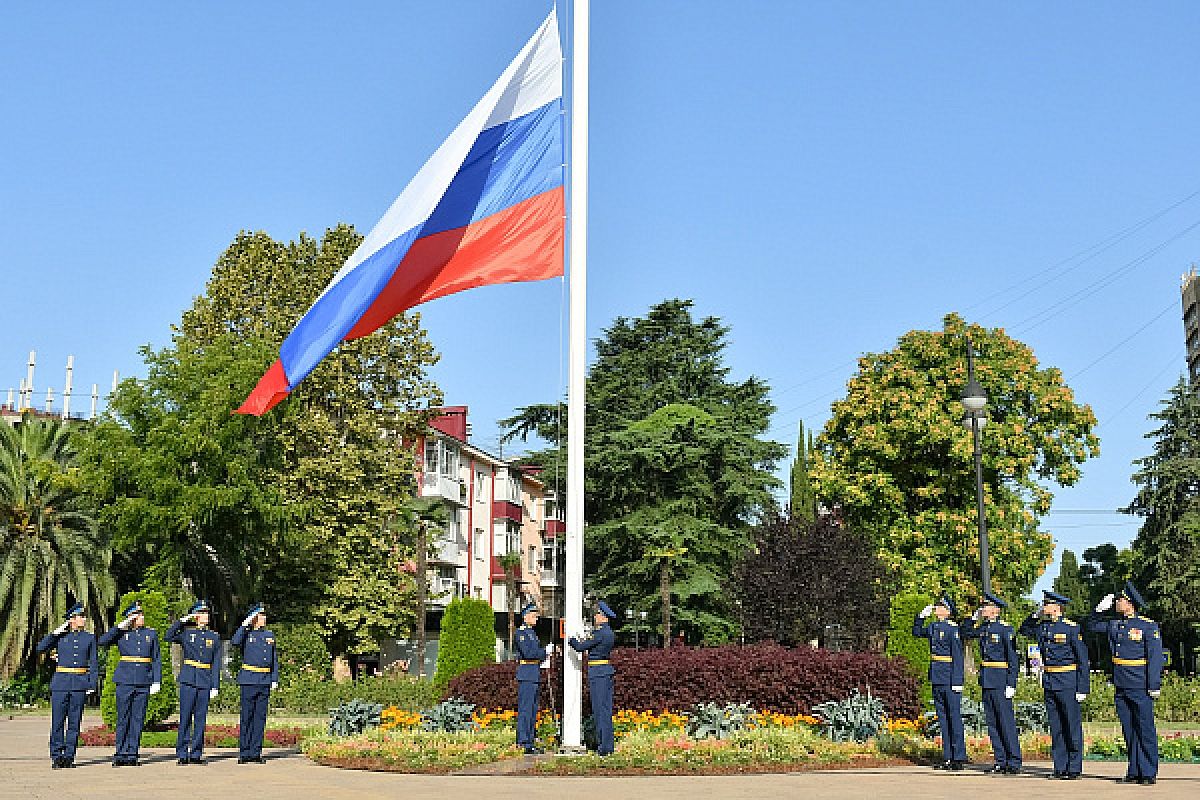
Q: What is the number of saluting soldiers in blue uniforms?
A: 8